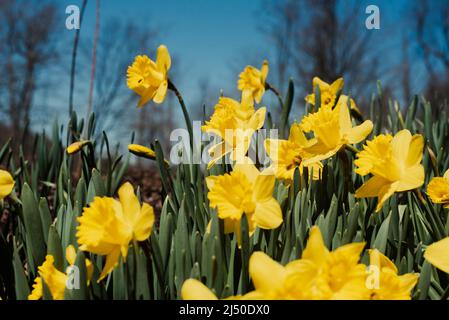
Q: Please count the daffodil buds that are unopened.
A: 2